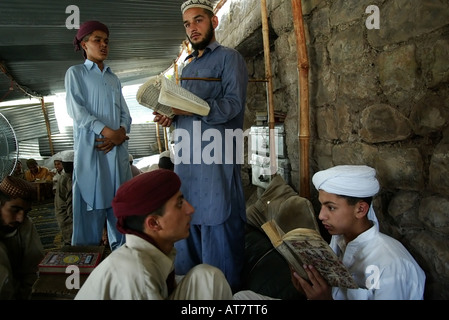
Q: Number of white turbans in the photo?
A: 1